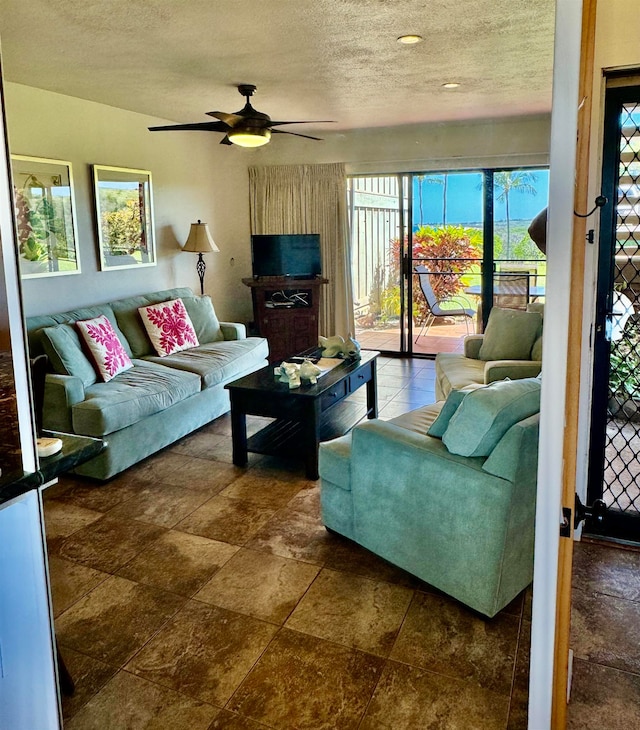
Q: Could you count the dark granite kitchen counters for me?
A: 1